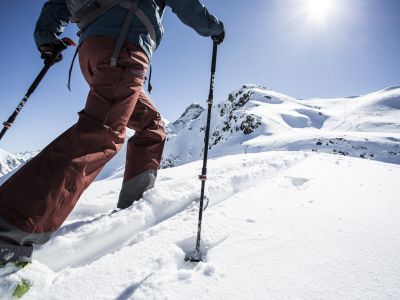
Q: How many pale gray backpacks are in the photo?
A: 1